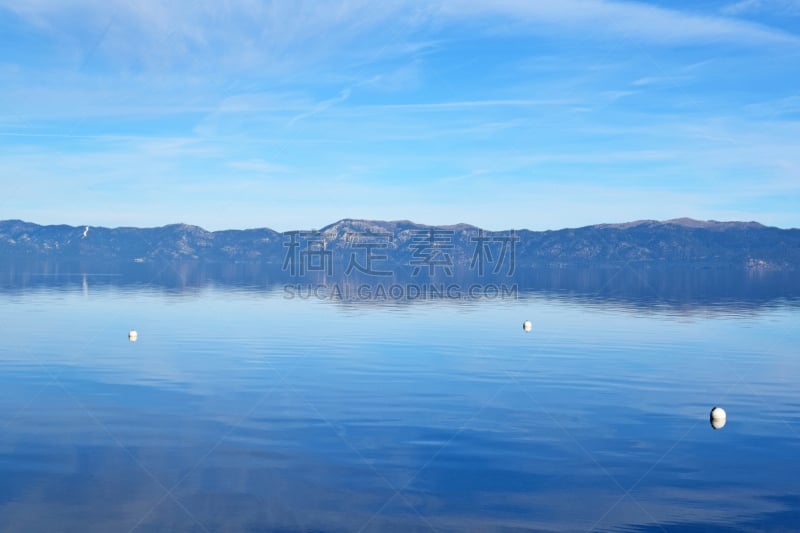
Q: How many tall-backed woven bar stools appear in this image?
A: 0